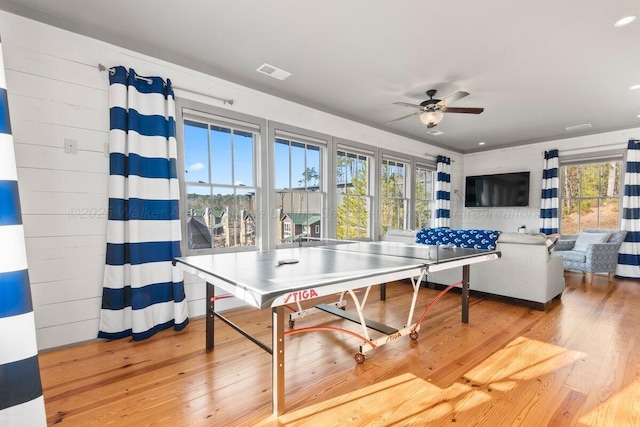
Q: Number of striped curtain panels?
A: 5